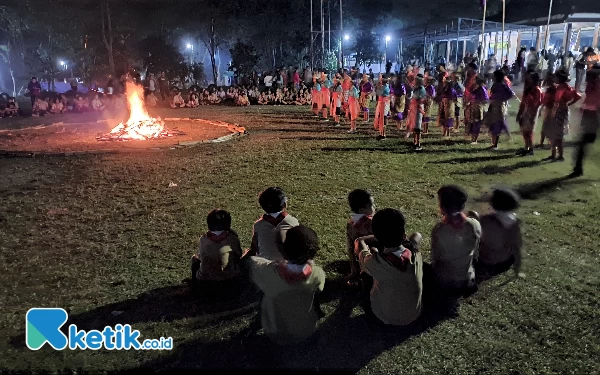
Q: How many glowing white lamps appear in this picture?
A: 4